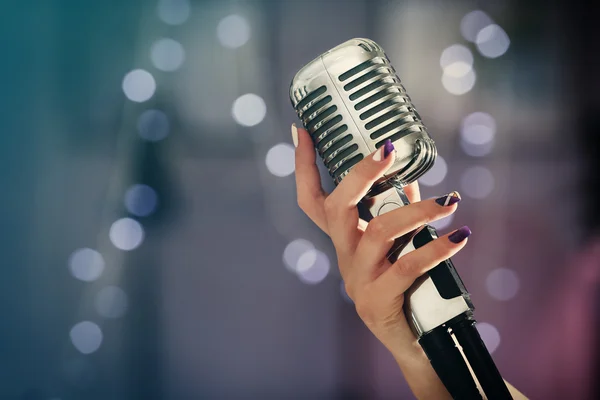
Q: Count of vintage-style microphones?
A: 1